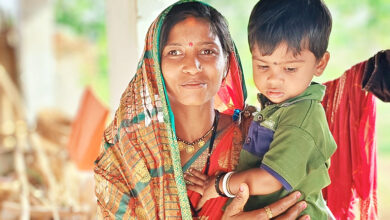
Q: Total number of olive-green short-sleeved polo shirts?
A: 1